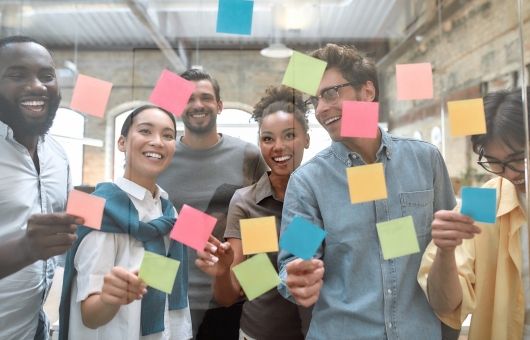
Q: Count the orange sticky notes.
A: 3